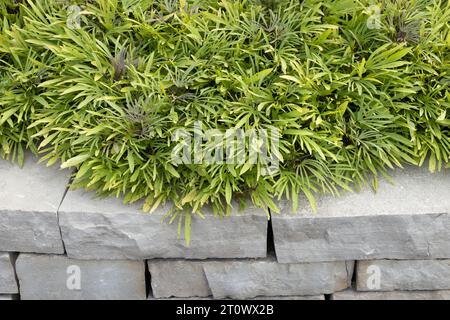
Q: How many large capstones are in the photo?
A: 3